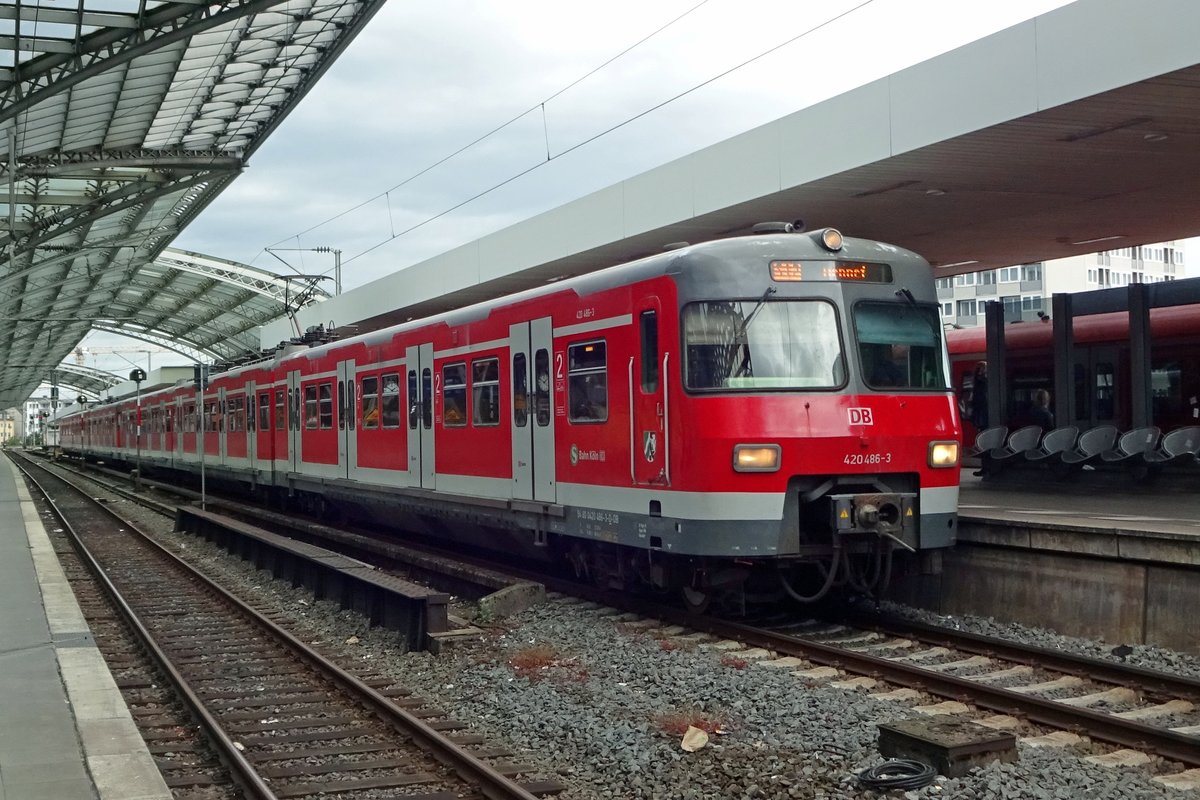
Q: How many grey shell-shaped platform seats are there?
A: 6